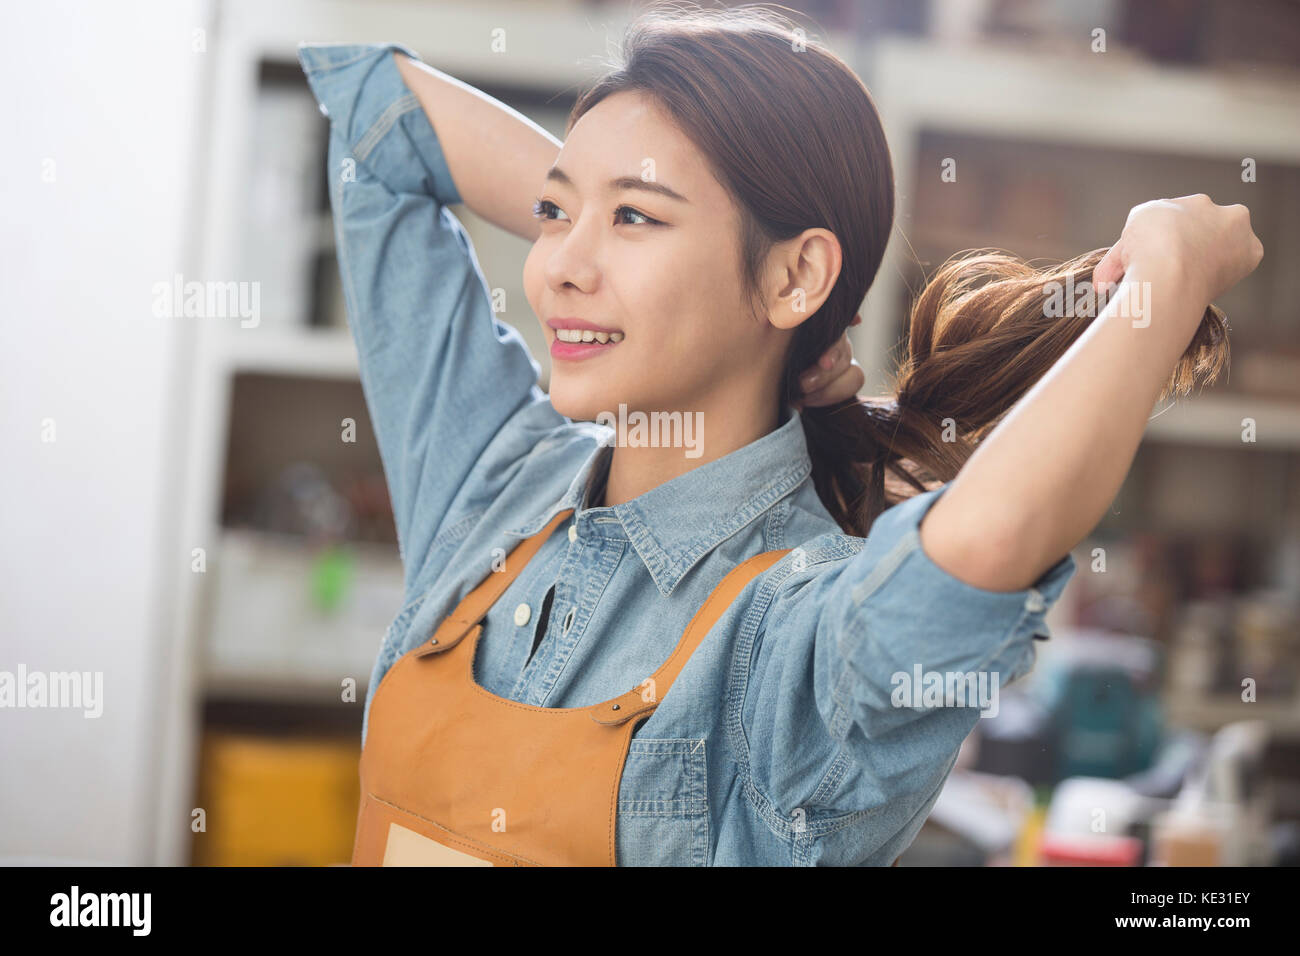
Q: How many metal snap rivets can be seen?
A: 2